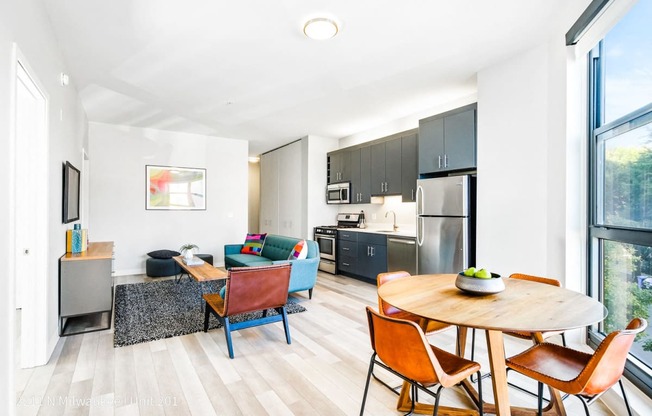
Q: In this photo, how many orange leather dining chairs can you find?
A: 4